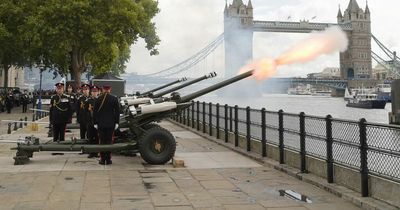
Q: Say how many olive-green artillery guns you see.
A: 3